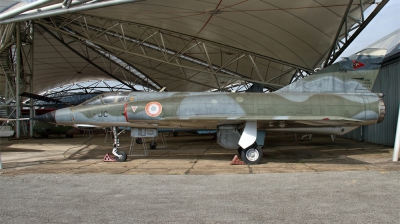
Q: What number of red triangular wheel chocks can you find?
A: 2